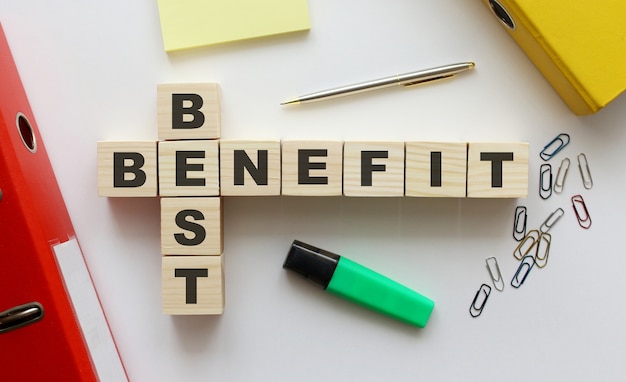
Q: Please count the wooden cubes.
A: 10